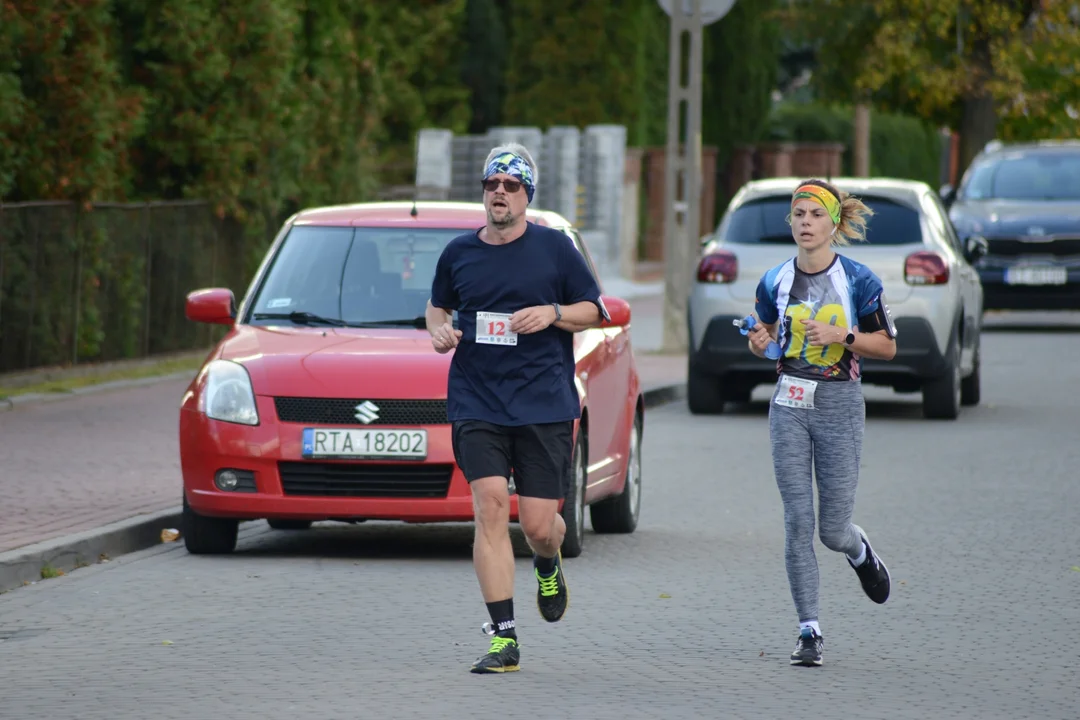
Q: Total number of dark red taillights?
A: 2